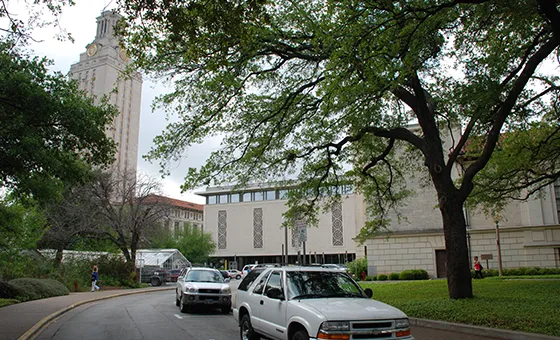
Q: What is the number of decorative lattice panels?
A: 4